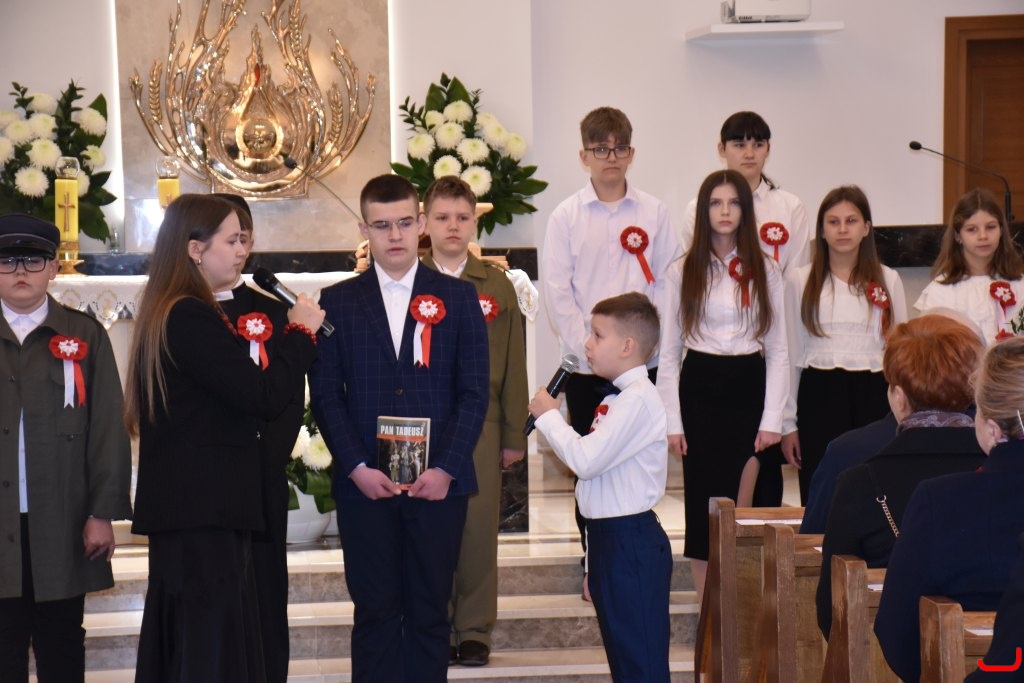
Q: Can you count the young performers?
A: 11